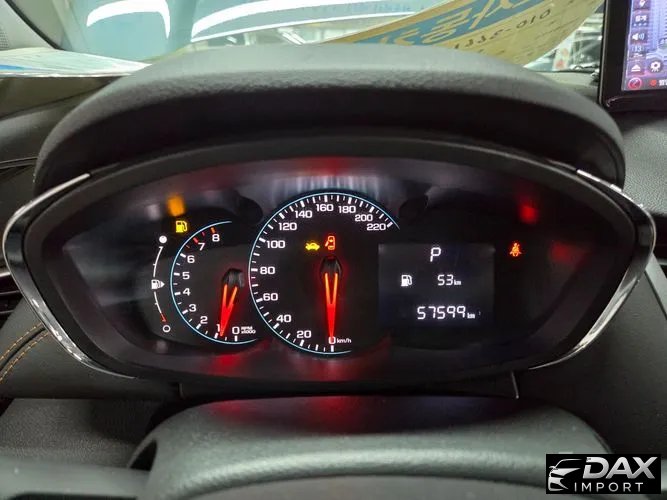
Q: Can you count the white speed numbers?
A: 12